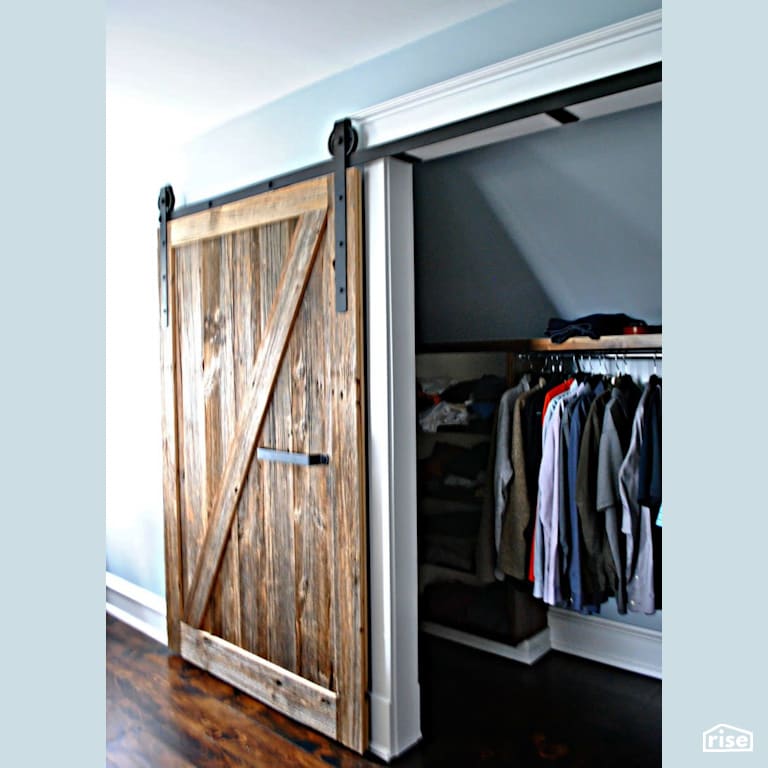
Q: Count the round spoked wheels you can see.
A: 2